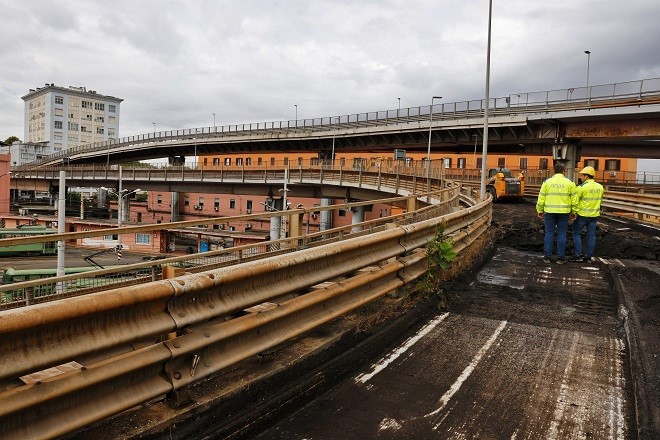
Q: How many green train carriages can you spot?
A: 2